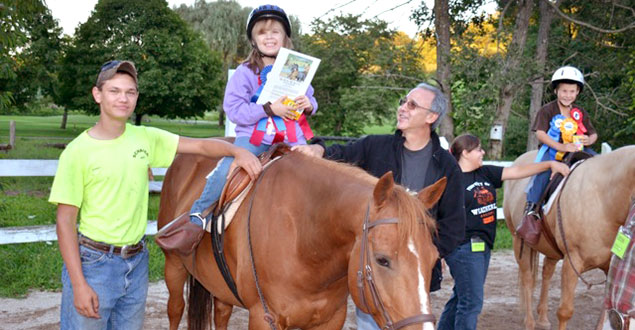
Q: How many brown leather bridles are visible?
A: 1